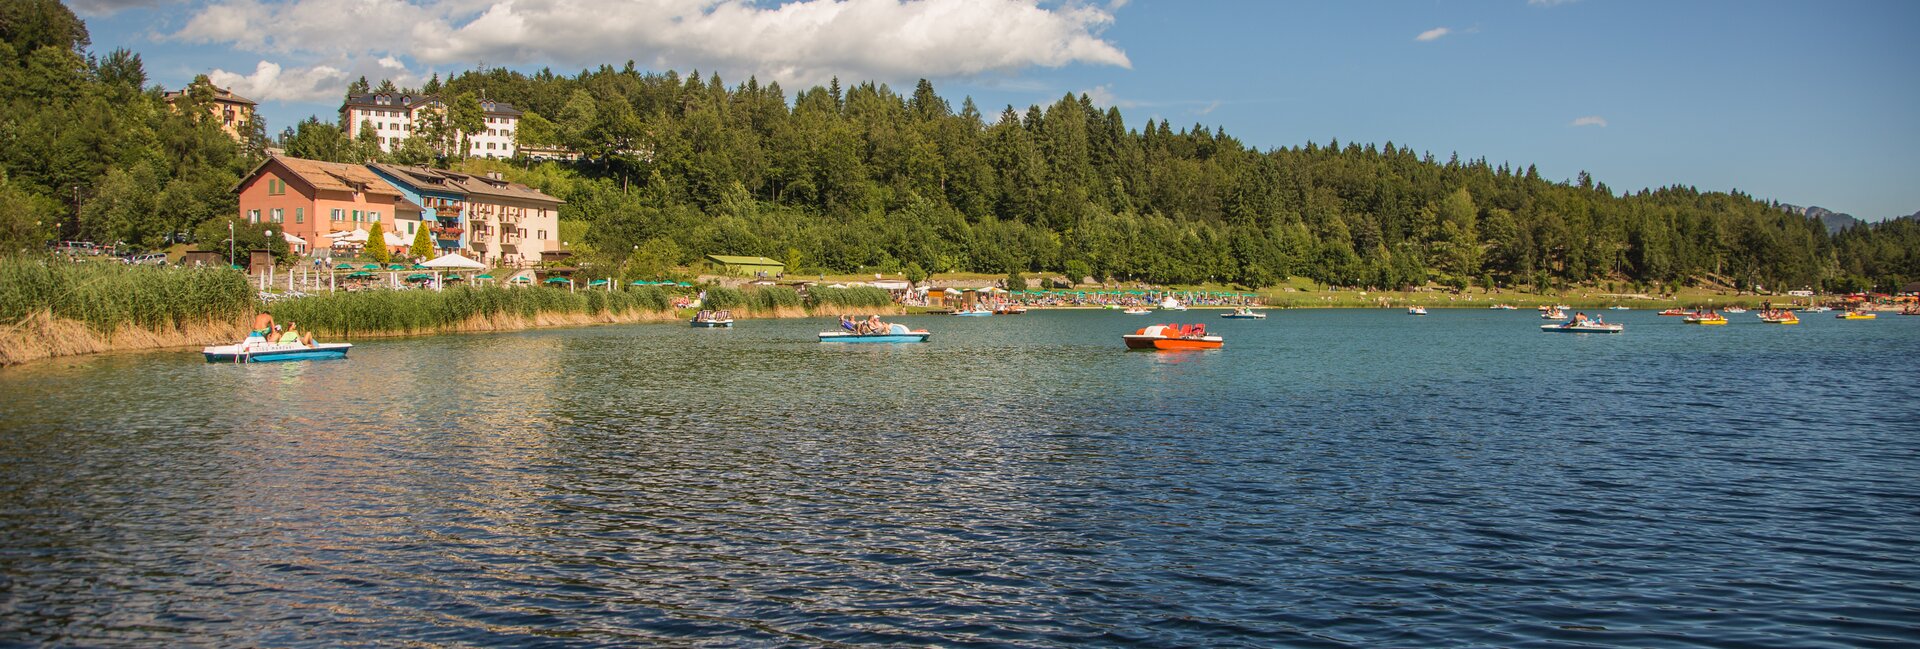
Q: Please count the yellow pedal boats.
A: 3